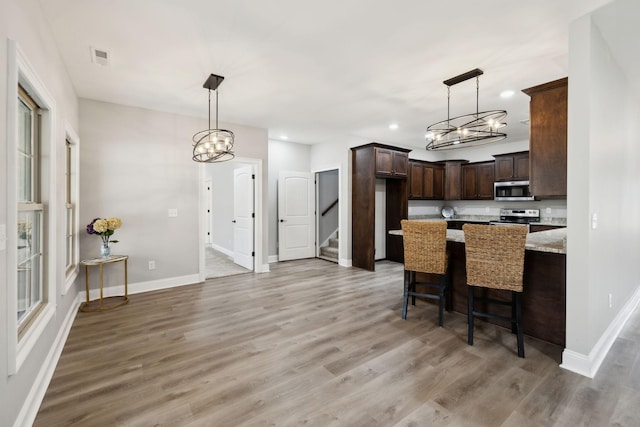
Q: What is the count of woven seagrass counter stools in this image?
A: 2